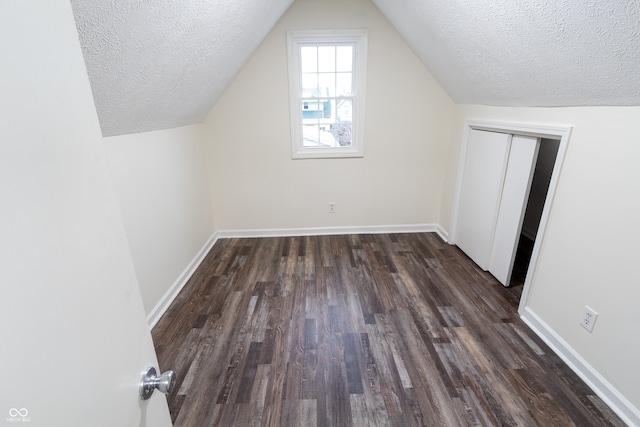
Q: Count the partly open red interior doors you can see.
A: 0